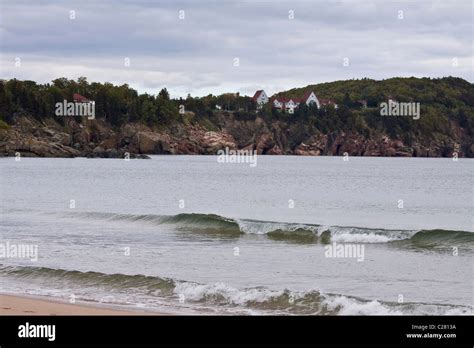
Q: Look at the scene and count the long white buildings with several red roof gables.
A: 1